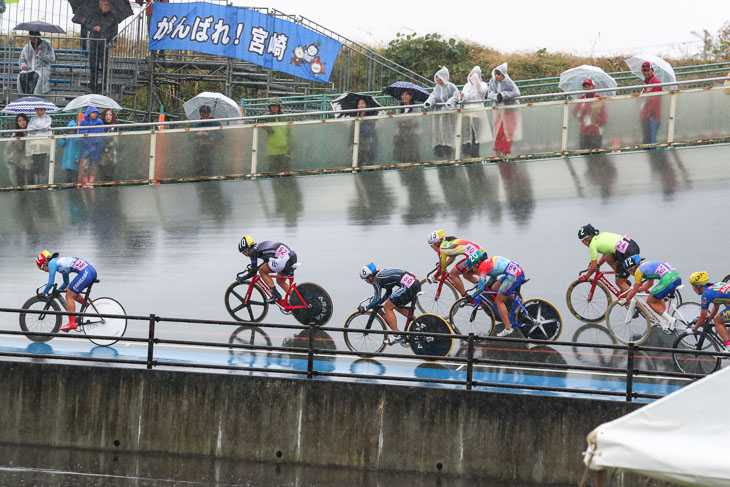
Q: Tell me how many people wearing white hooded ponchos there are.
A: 3